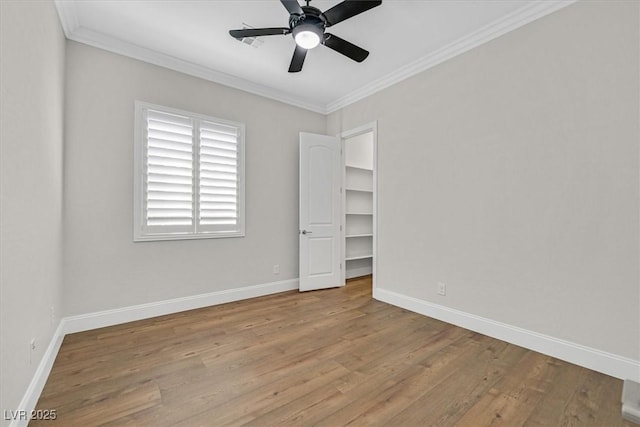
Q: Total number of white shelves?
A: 5